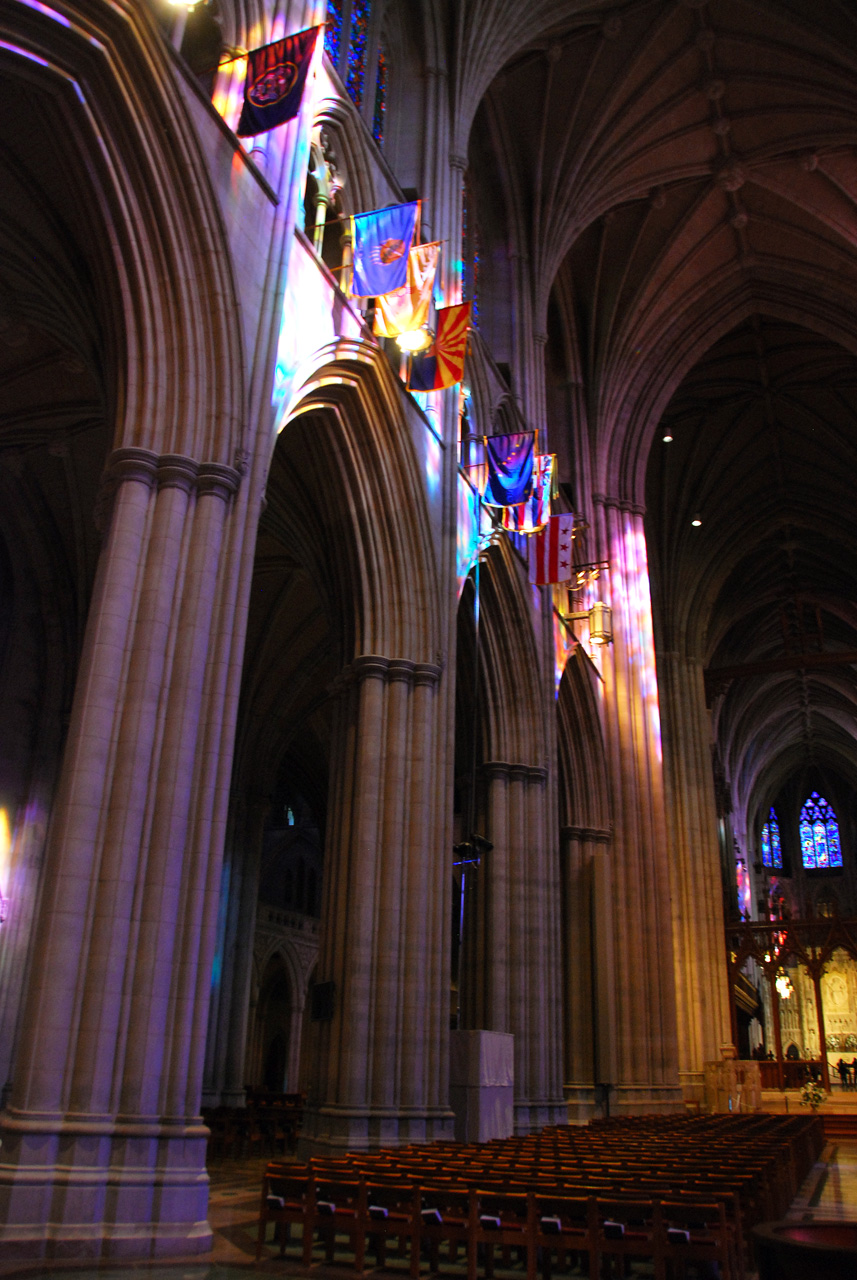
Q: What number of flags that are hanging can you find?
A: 7